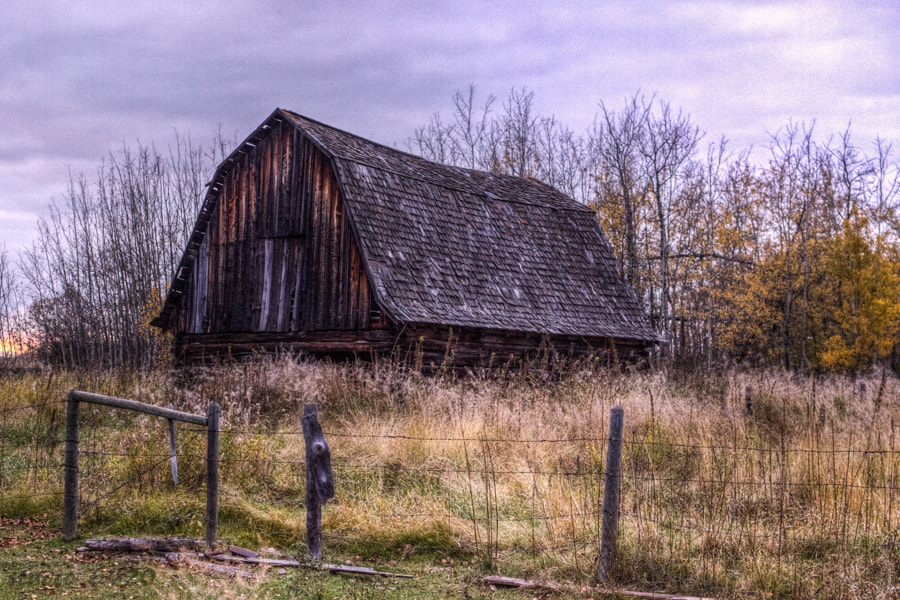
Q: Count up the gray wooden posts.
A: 4